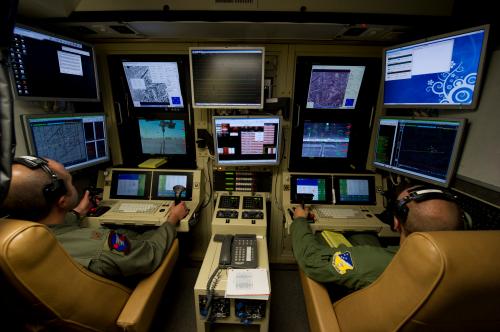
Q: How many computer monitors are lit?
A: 14